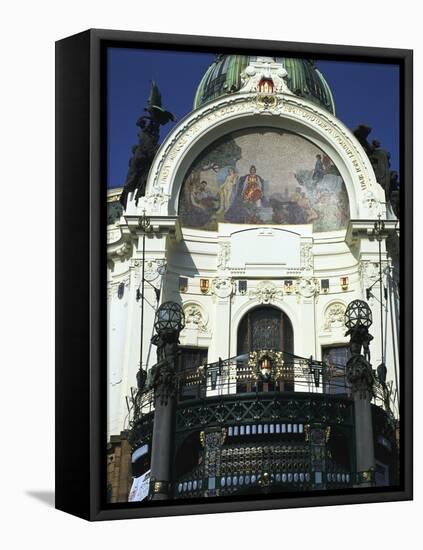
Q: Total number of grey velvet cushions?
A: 0